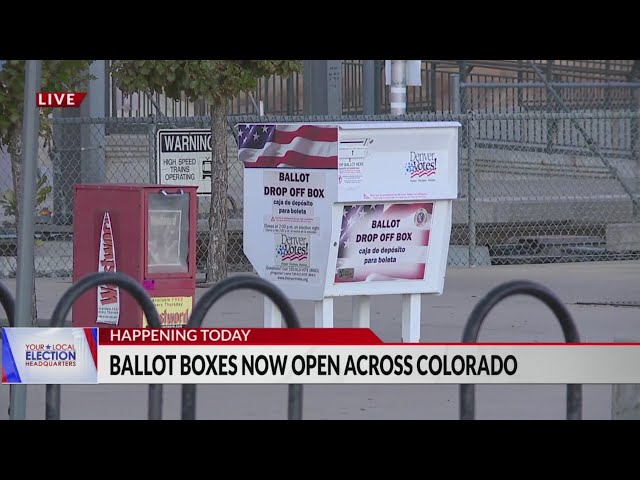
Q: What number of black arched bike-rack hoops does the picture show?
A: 4